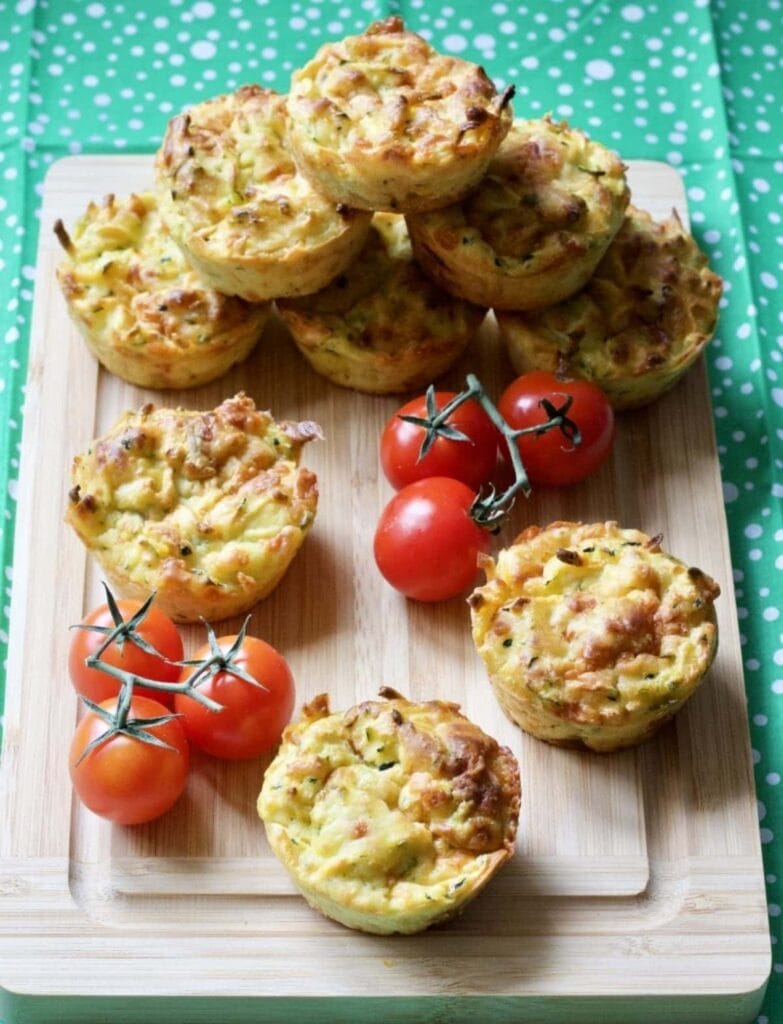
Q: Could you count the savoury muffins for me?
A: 9